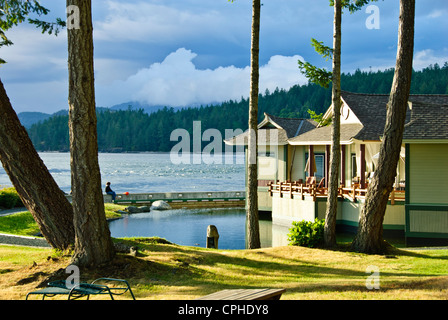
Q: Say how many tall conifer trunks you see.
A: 5